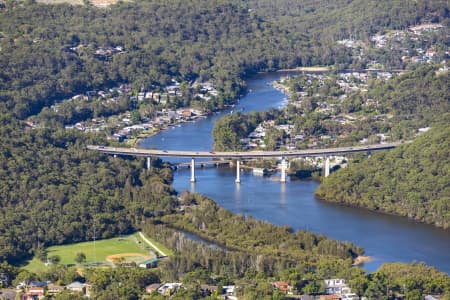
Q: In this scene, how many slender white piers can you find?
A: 5